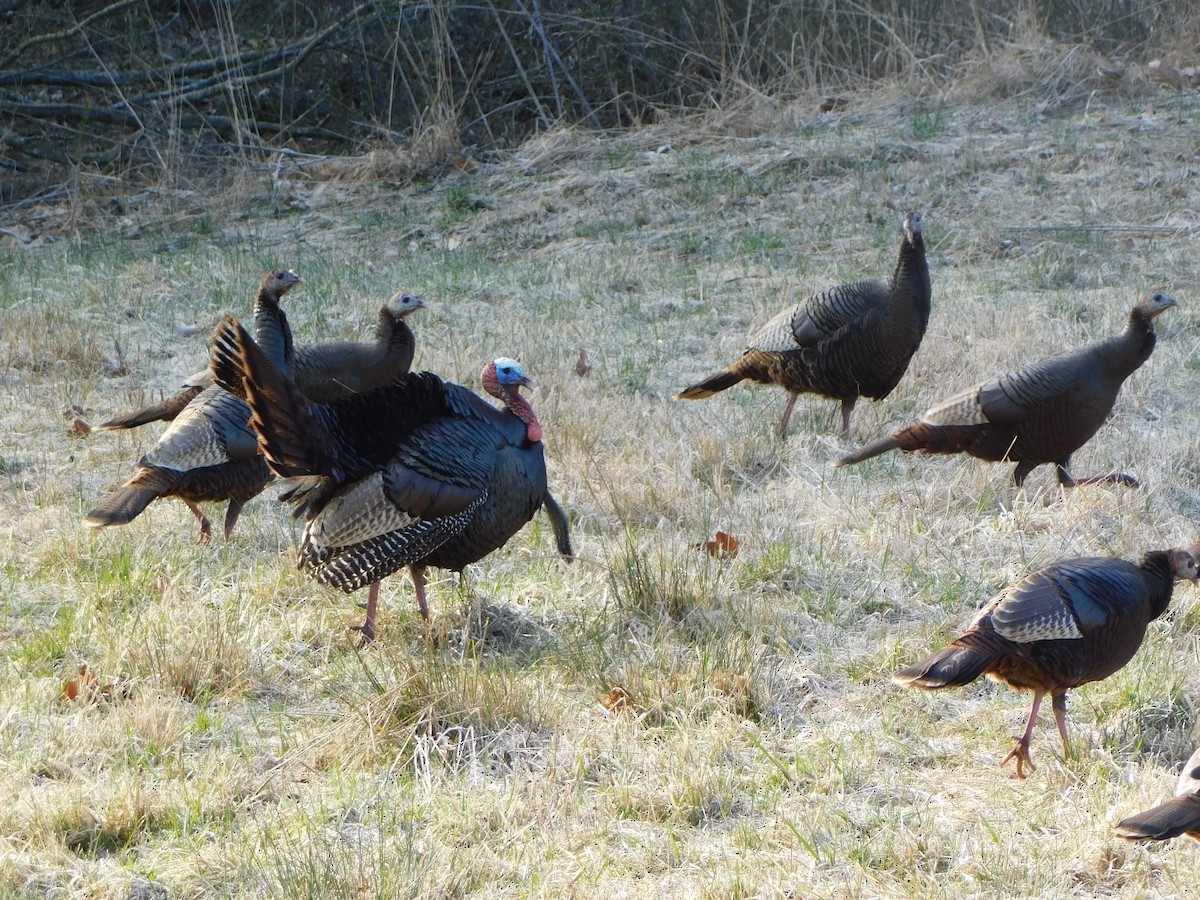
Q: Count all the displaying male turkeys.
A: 1